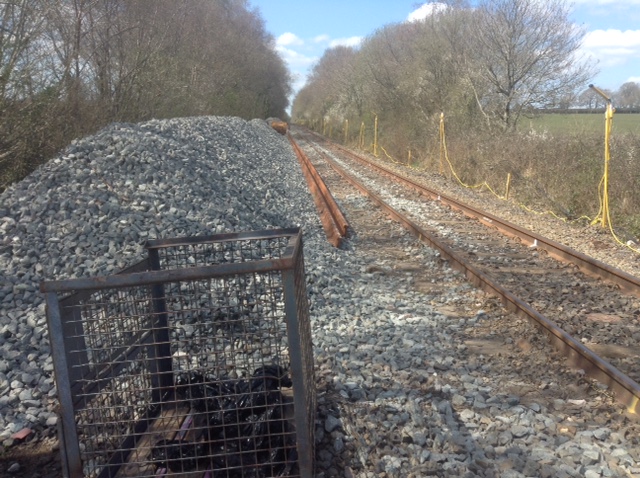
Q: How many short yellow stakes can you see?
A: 2